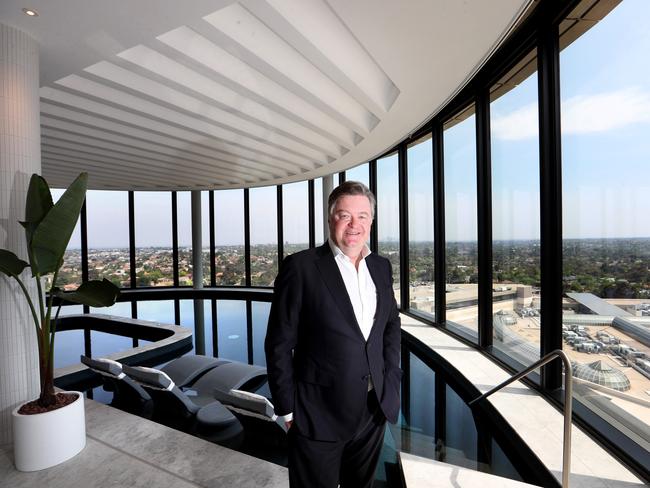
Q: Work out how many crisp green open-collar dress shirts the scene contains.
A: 0